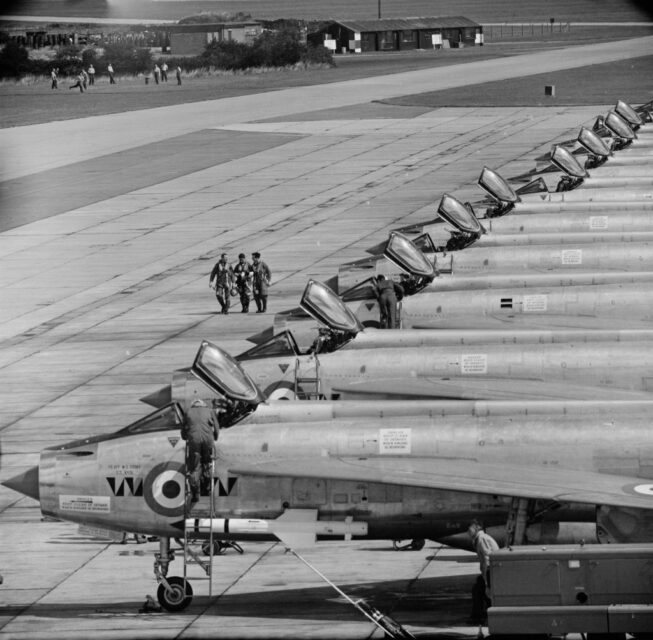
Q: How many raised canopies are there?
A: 9